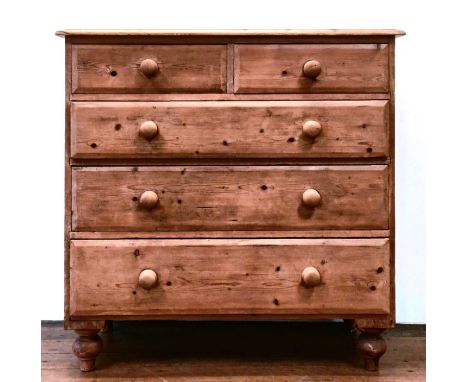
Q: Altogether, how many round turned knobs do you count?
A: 8